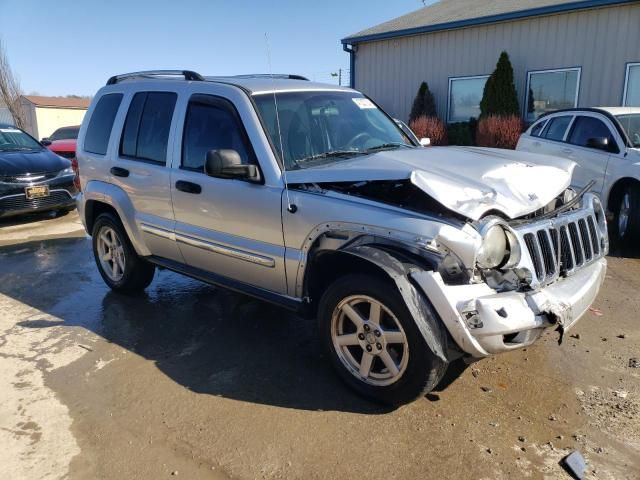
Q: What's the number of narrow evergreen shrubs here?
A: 2